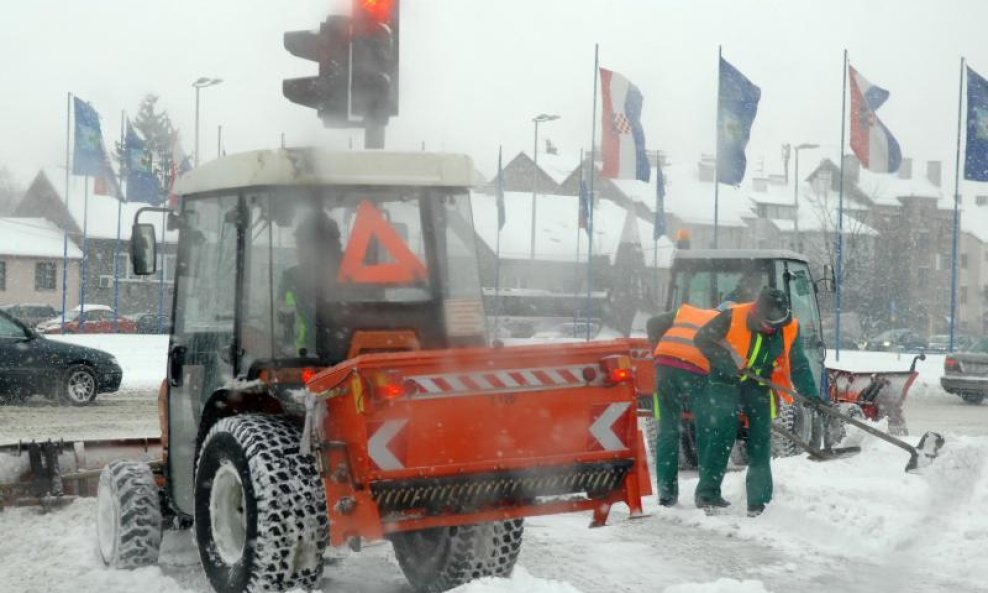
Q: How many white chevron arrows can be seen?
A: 2